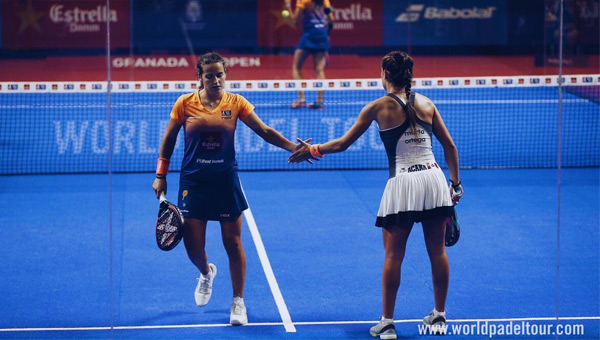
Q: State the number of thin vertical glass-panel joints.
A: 2